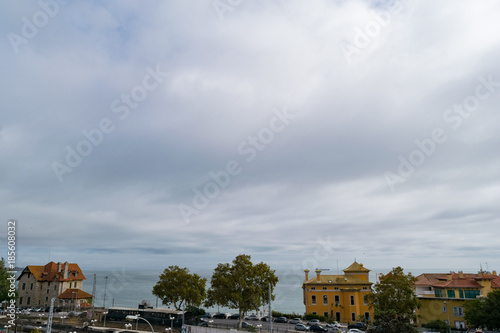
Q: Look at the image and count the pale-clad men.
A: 0